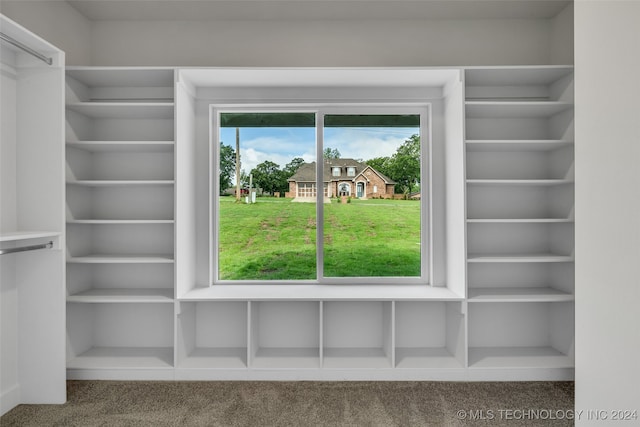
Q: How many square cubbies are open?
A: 4